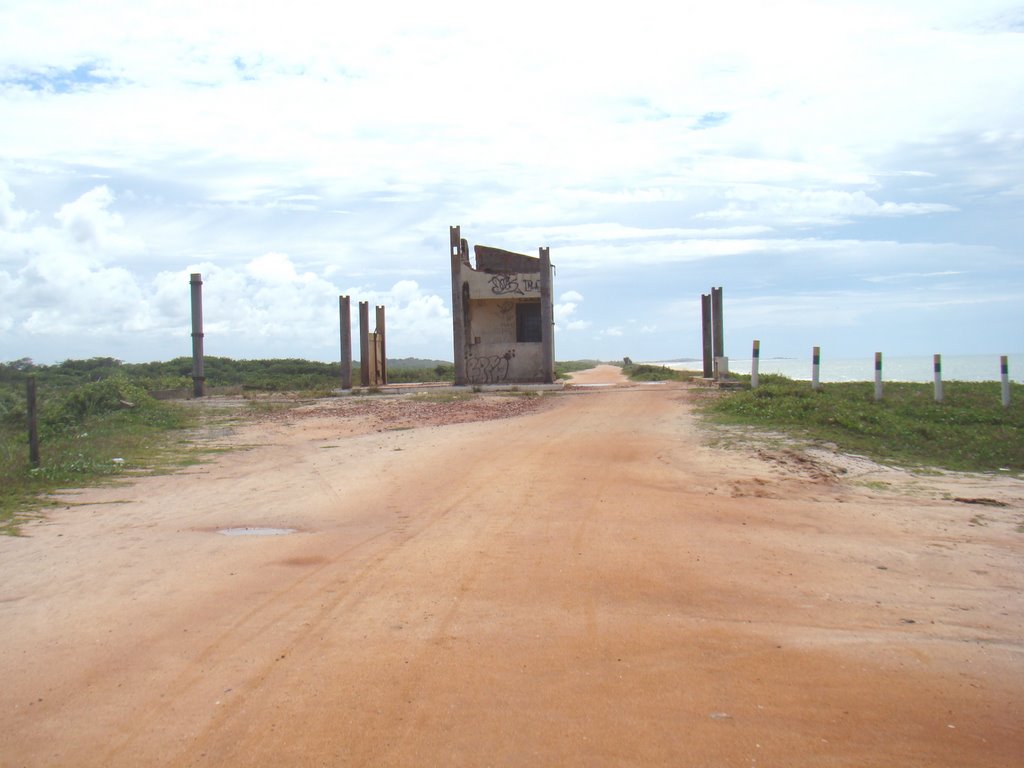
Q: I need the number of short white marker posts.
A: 5